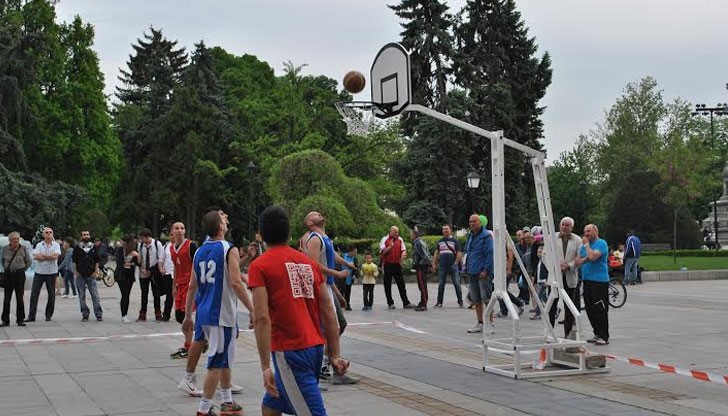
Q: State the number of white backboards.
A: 1